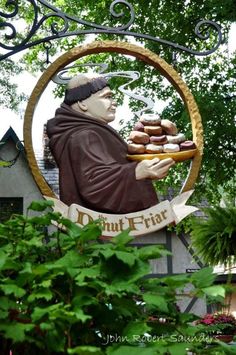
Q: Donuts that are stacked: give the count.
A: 11